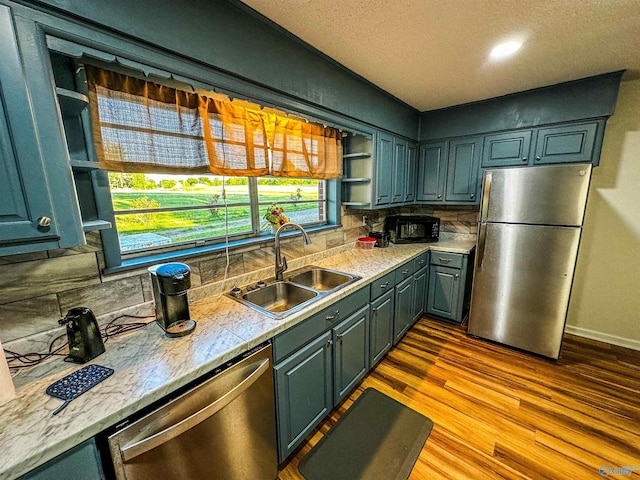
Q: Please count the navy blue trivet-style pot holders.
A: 1